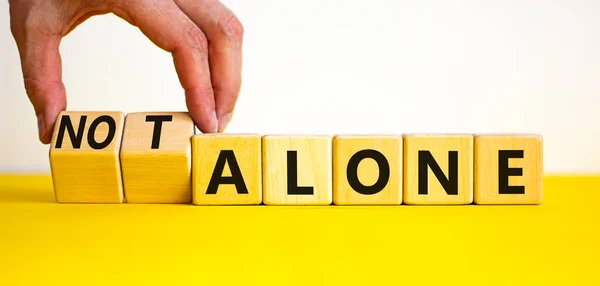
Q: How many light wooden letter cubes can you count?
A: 7